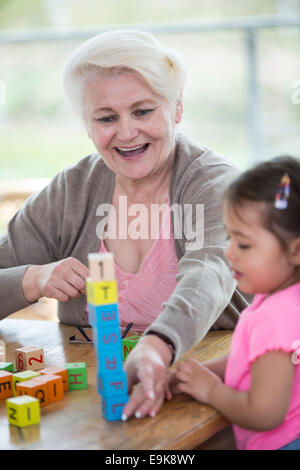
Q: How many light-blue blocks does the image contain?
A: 5